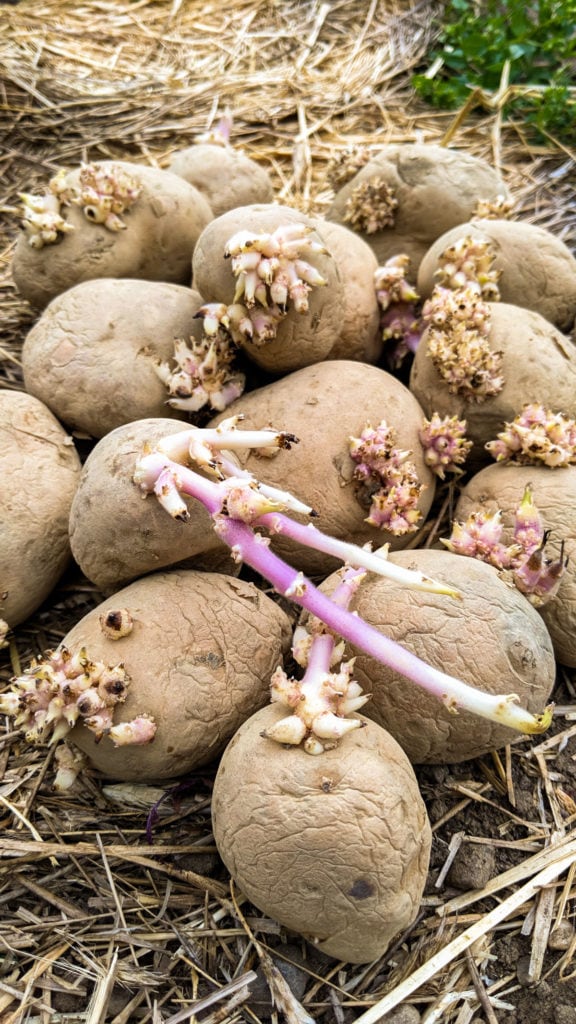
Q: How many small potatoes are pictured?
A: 15